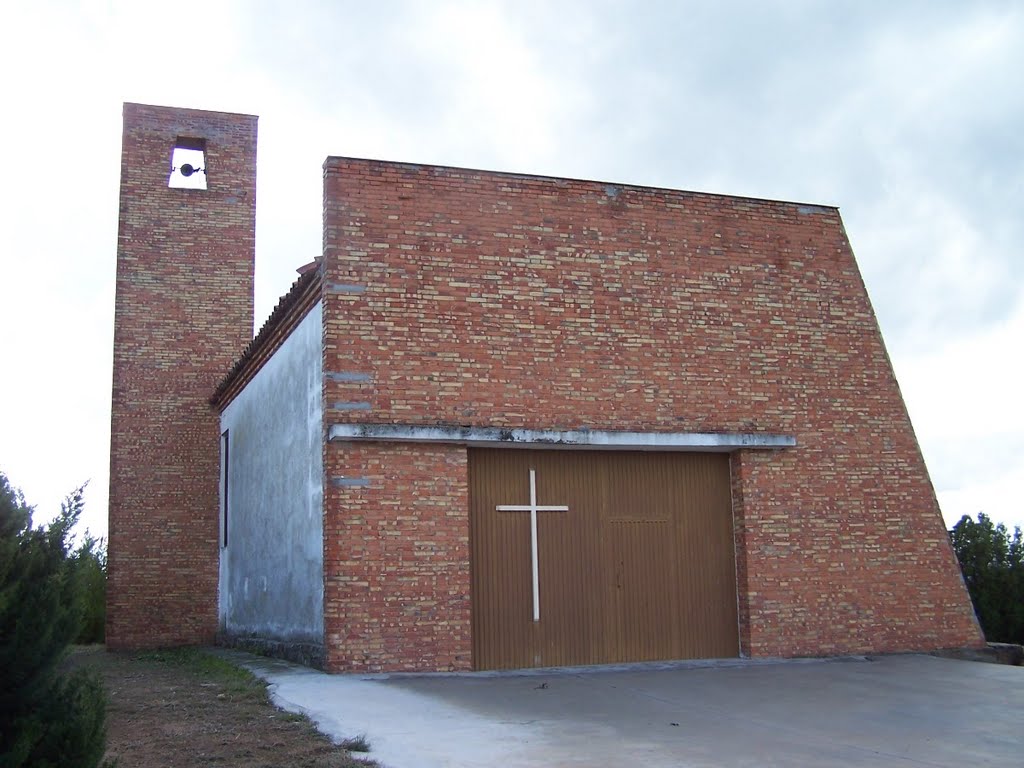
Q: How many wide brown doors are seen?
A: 1